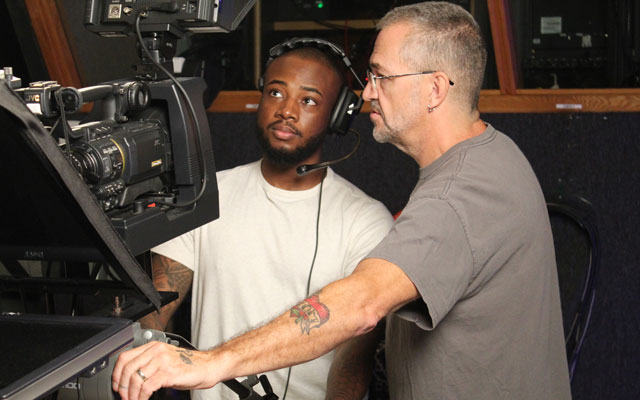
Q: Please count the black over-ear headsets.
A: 1